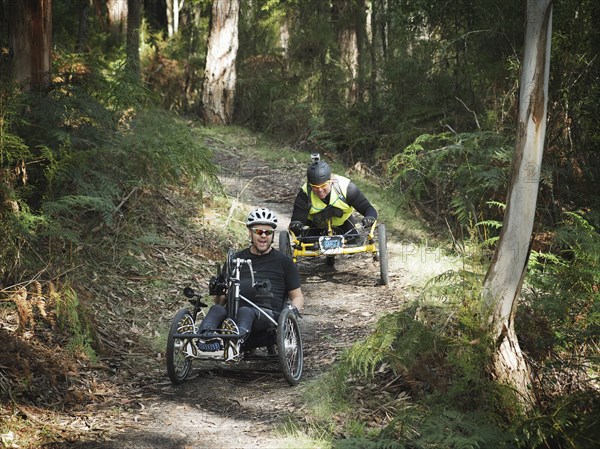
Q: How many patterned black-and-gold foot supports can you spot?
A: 2